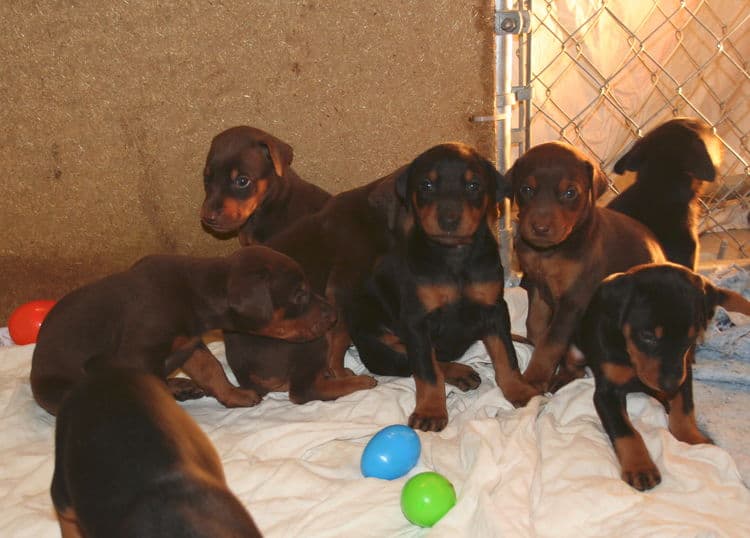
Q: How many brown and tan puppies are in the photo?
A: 4